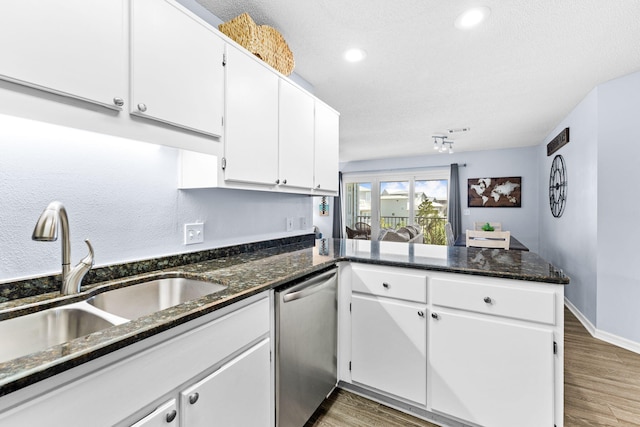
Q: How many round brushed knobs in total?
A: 11